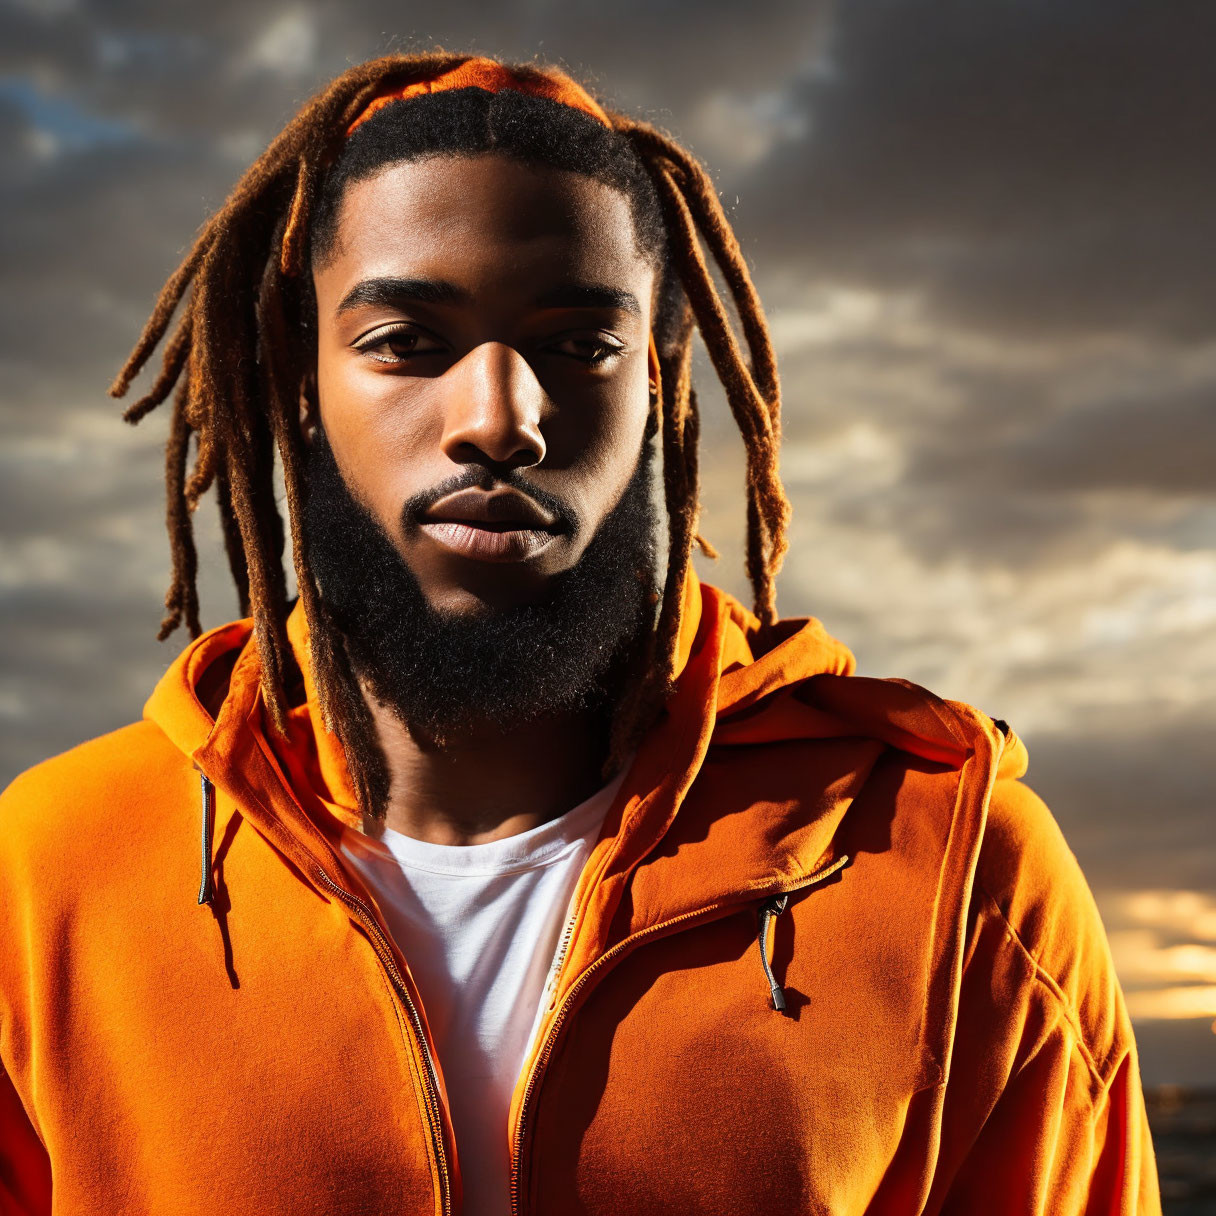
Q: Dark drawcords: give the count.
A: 2